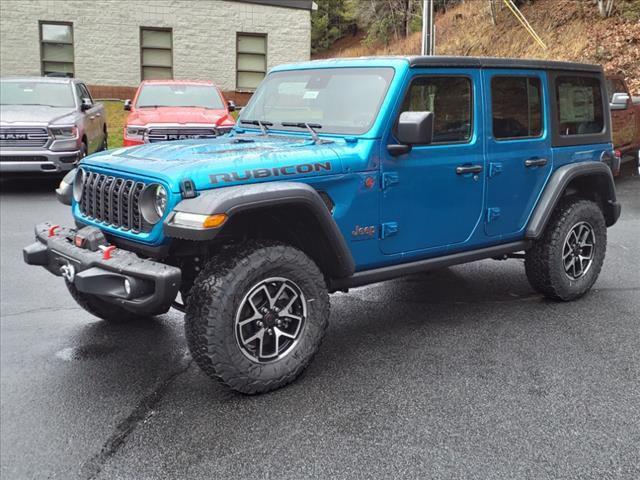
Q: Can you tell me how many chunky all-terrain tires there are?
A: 3